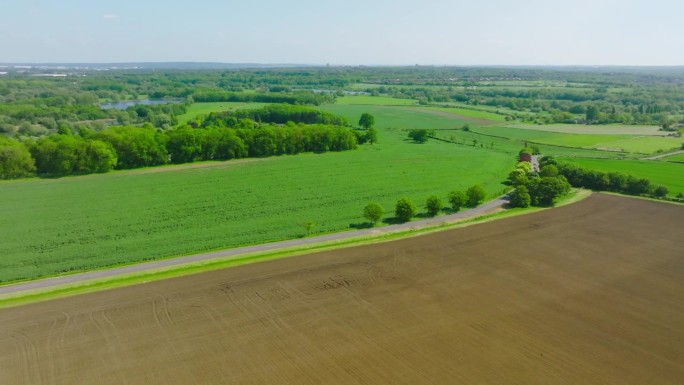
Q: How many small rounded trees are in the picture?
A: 5